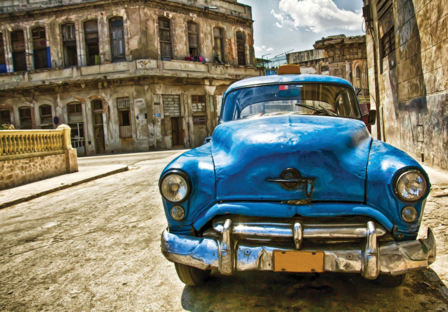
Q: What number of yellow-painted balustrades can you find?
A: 1